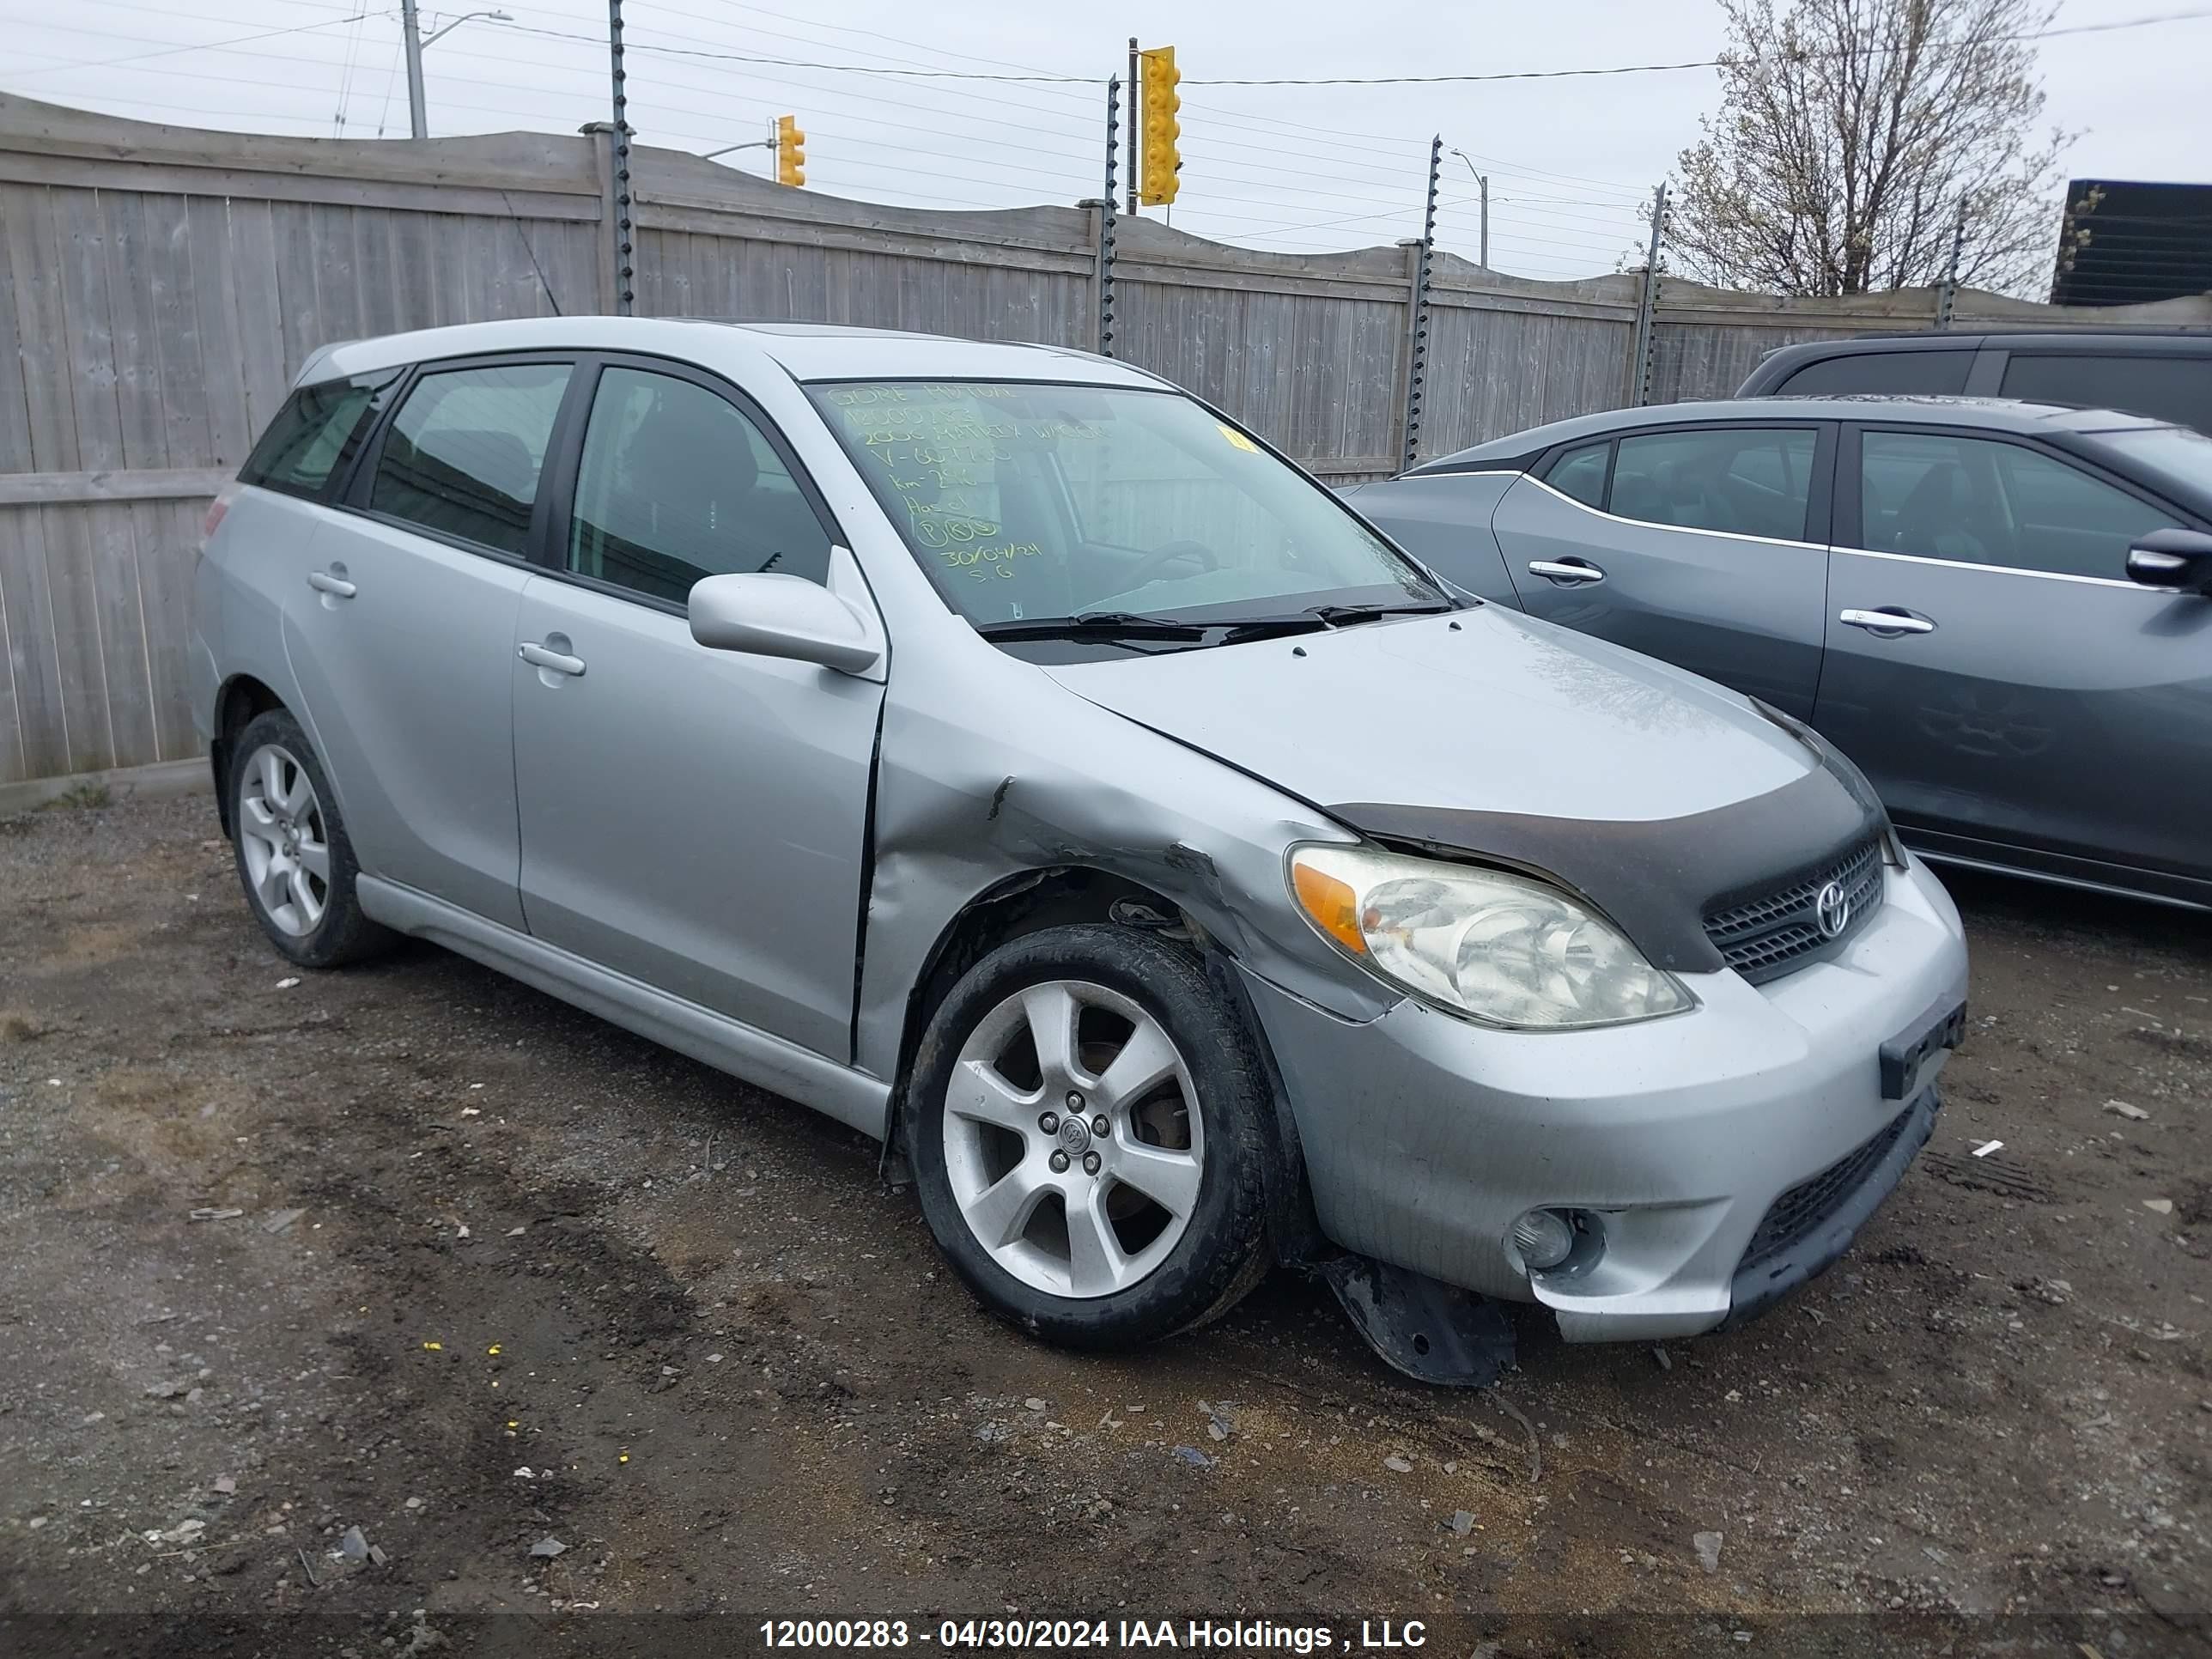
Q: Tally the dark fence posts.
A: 5